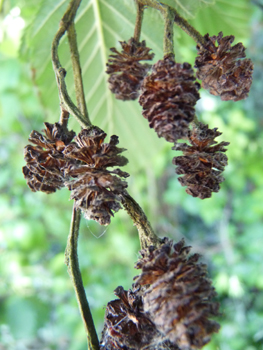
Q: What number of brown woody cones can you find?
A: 8